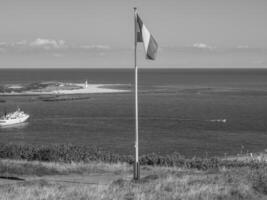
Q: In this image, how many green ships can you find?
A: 0